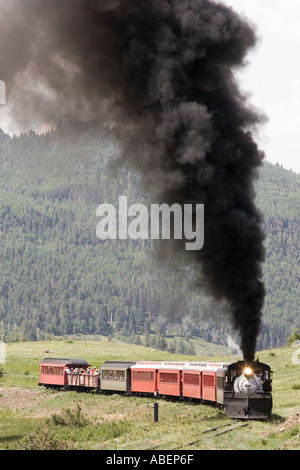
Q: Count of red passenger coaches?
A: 5